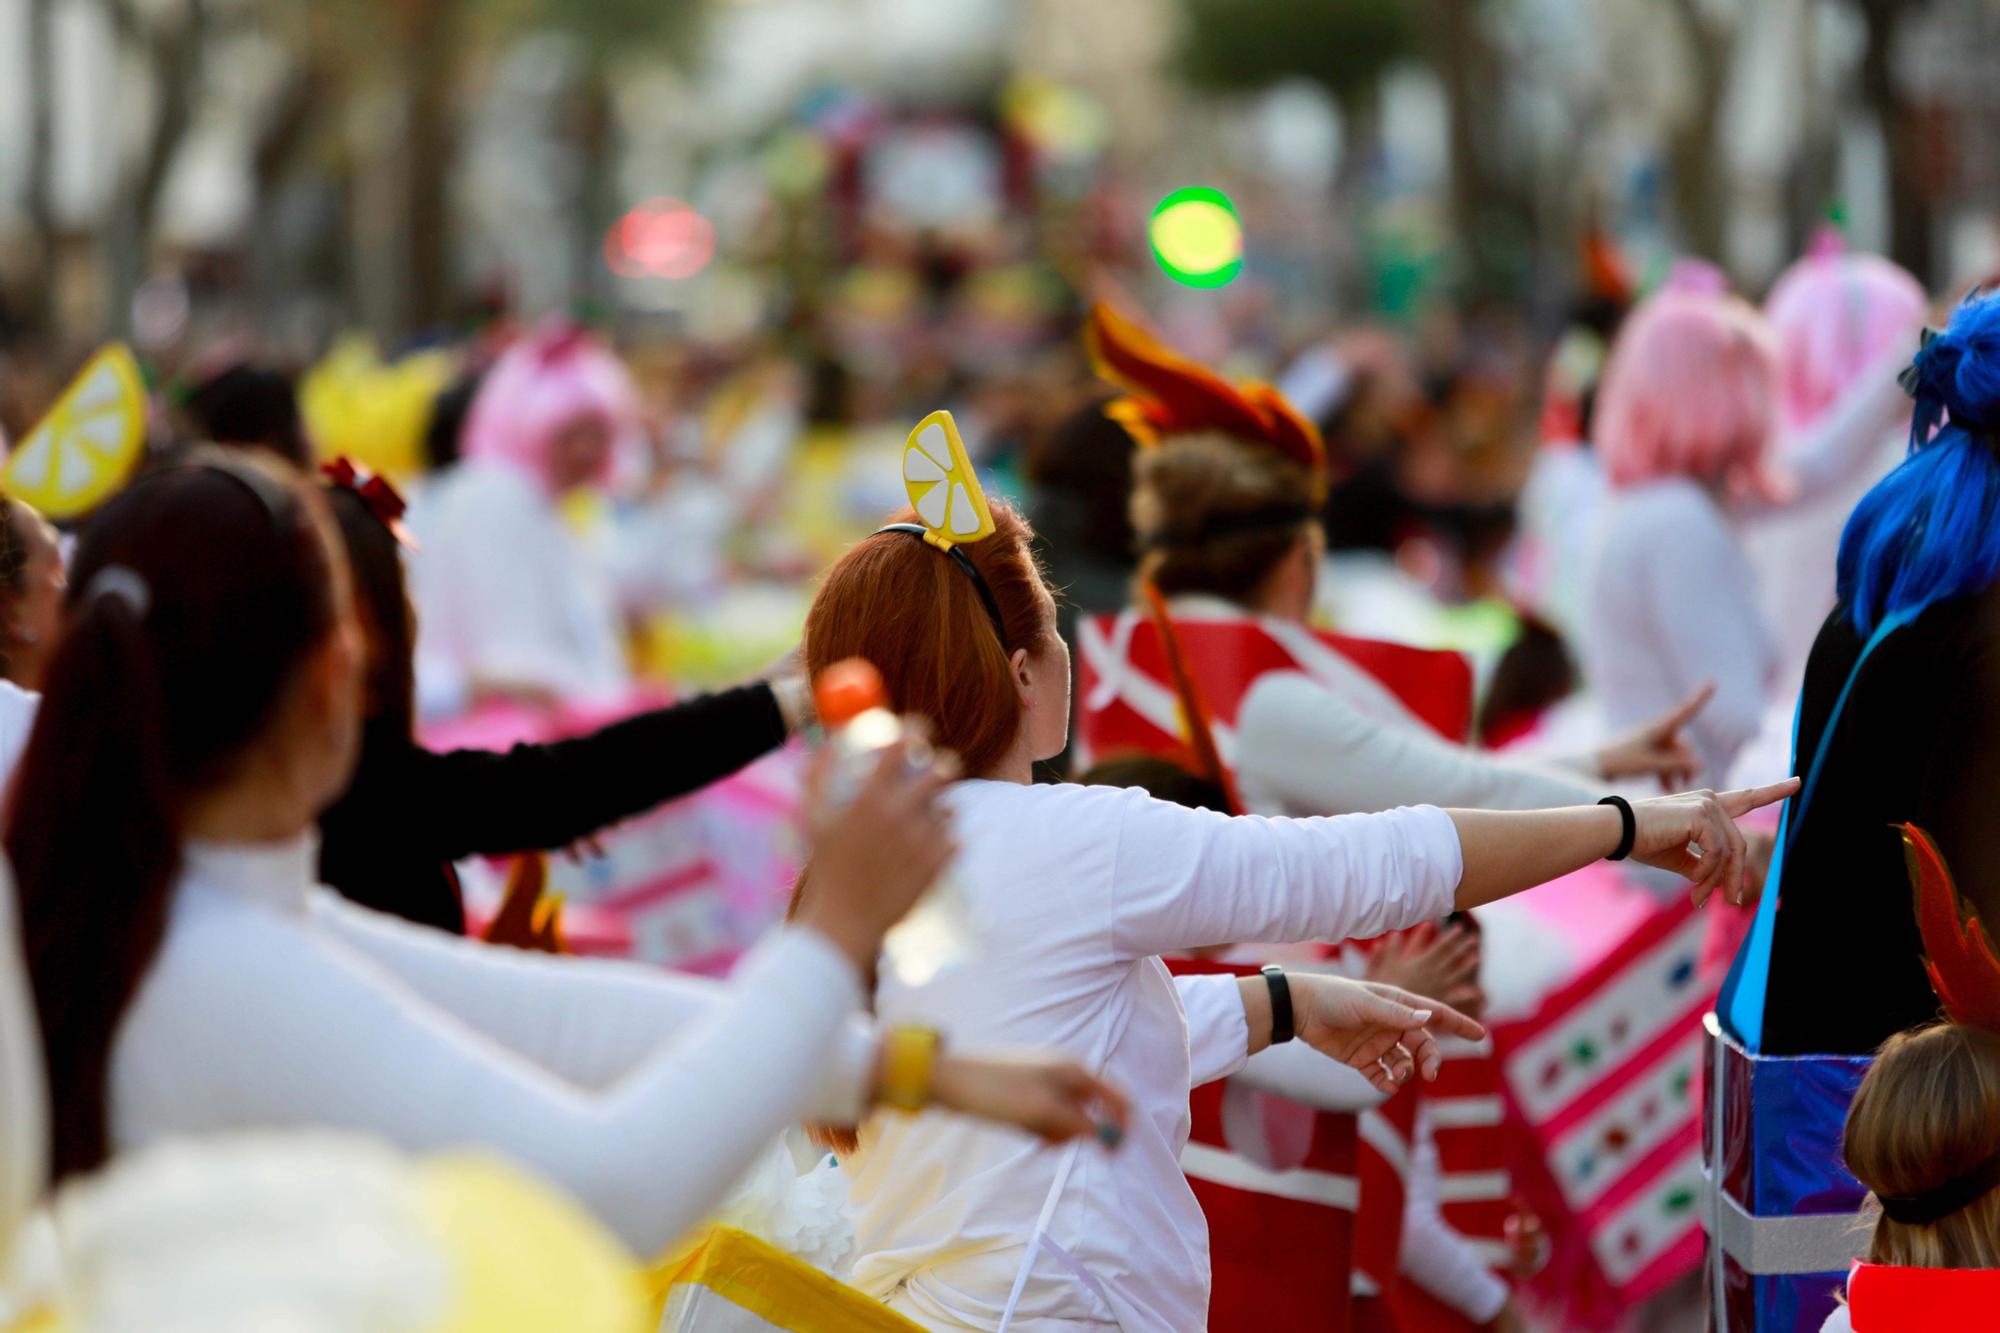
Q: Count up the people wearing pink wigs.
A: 3